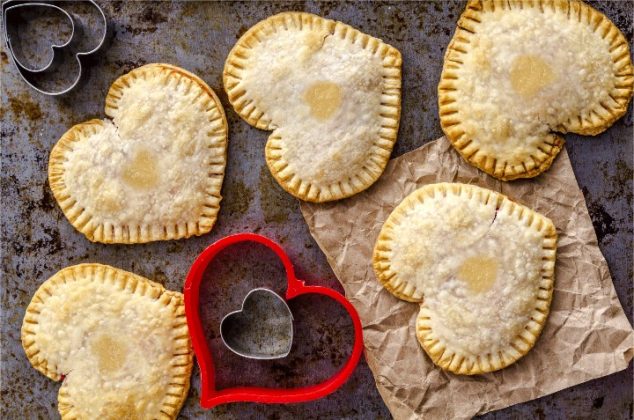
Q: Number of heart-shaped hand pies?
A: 5